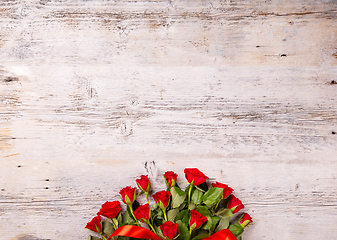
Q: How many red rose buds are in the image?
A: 13